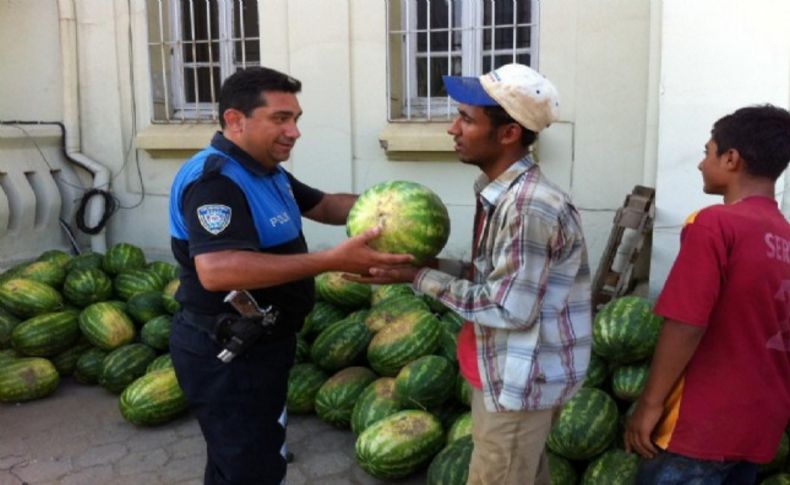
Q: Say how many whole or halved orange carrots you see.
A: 0